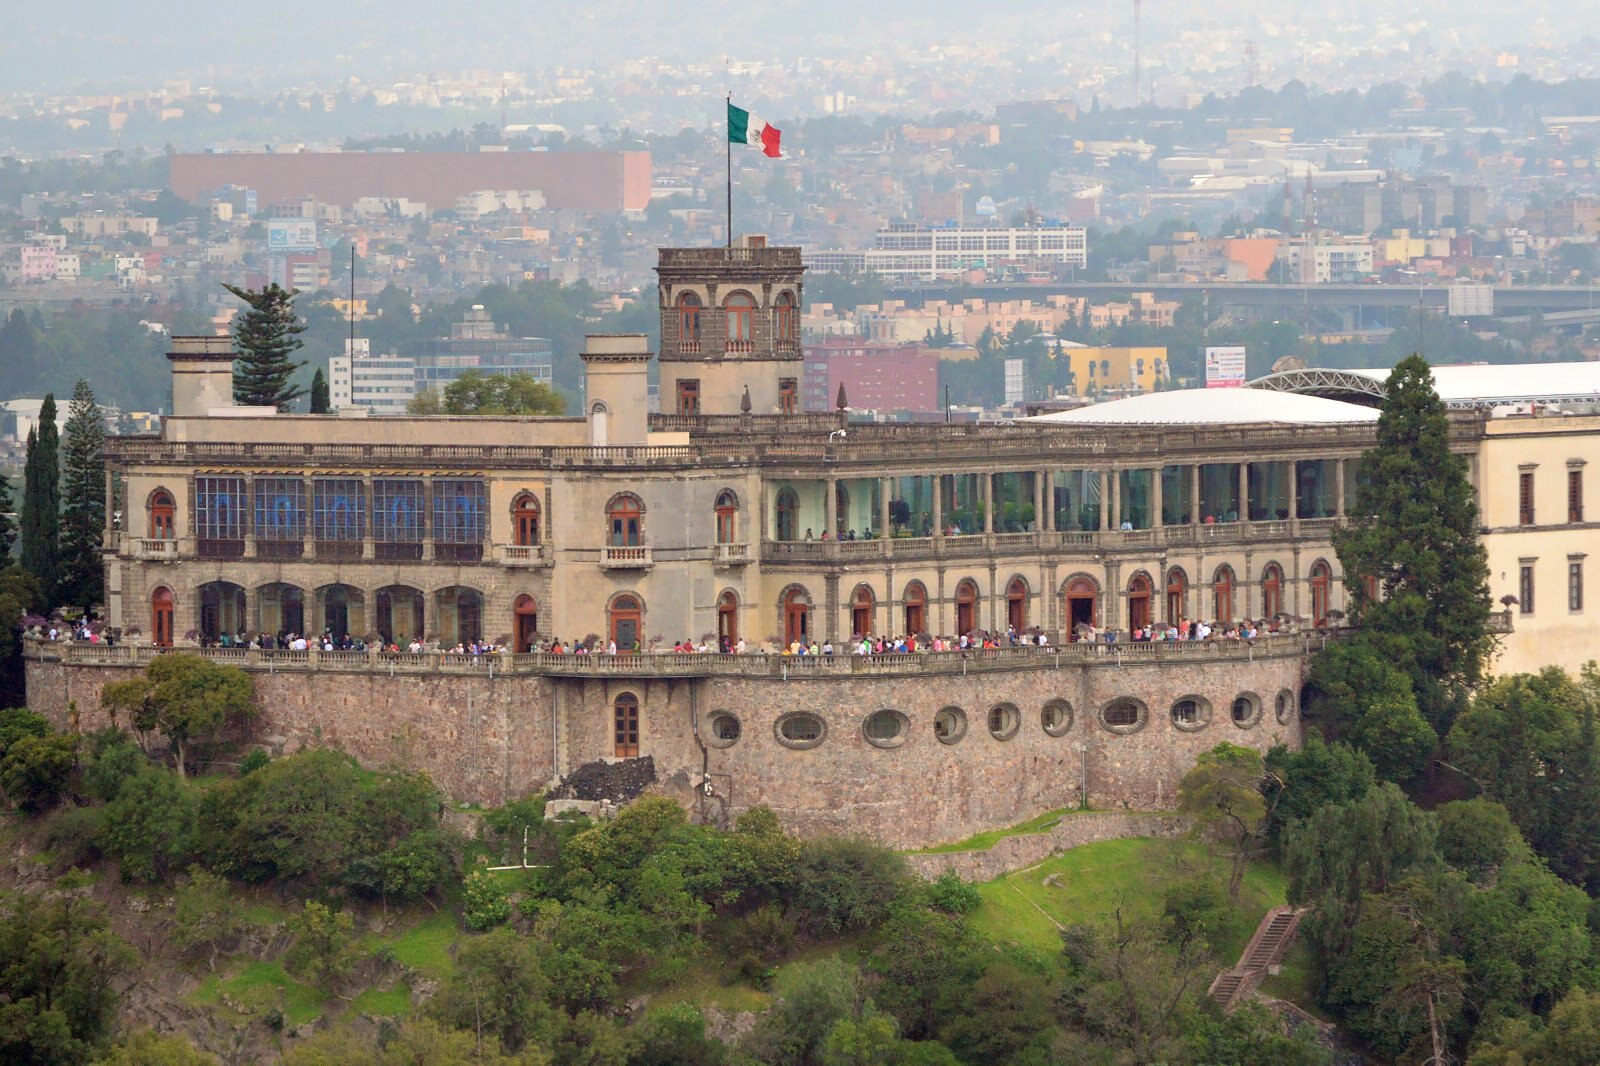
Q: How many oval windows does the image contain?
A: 10